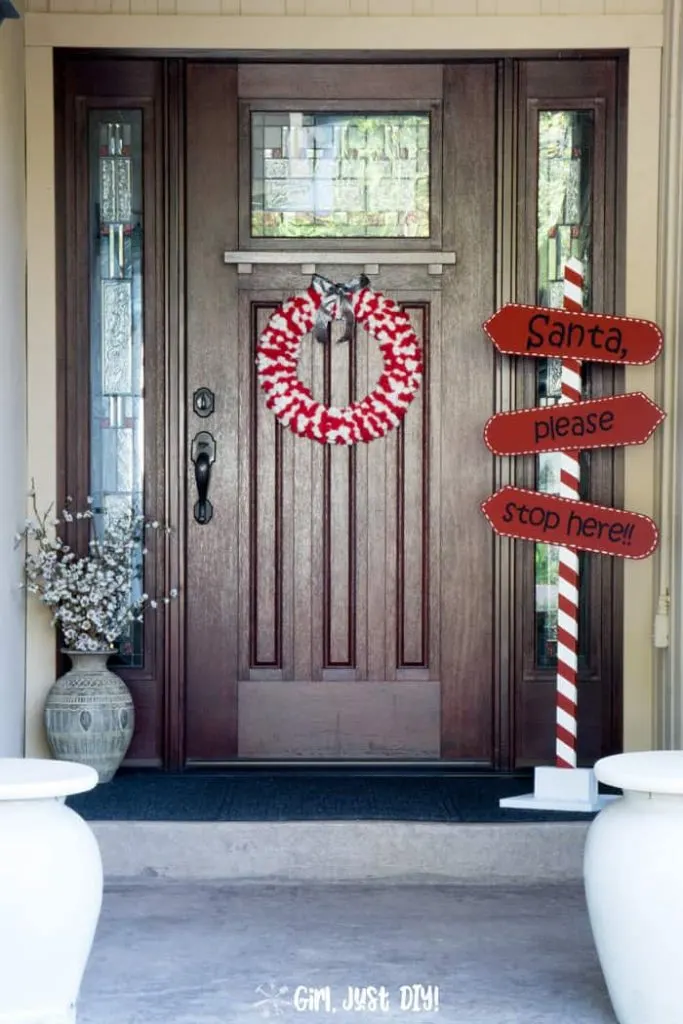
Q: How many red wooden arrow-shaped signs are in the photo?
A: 3